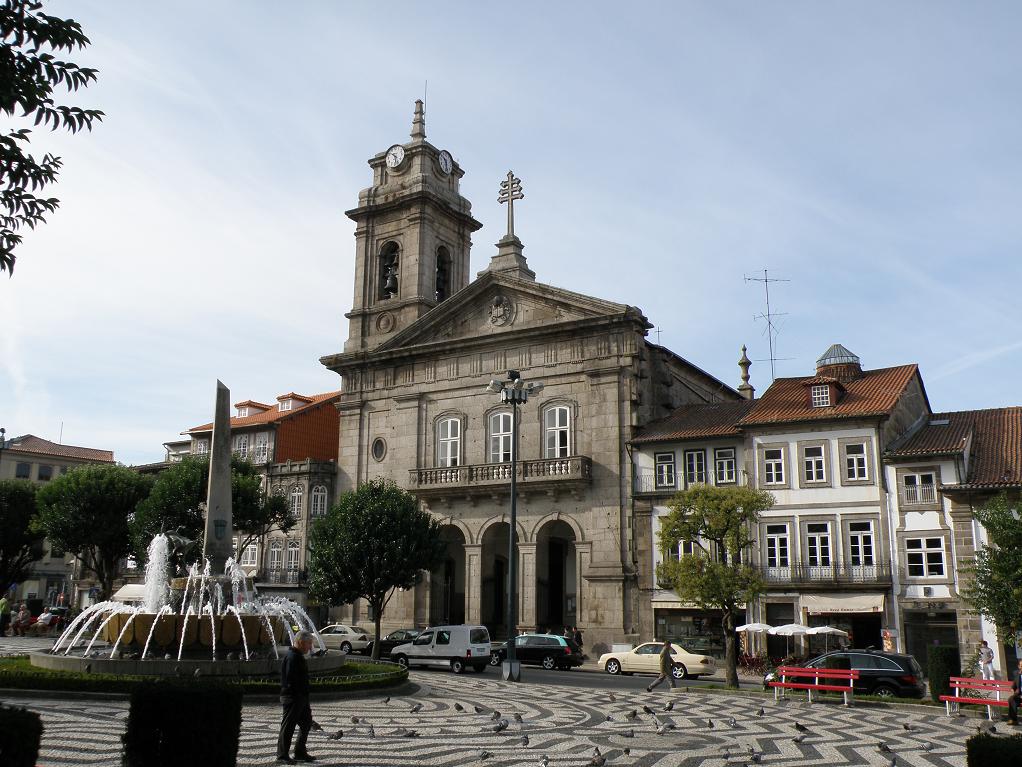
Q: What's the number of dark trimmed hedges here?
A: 4